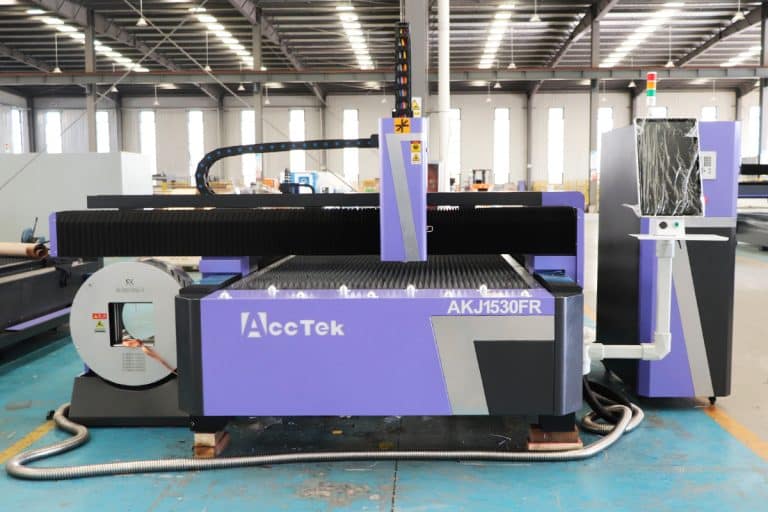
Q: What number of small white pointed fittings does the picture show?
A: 9